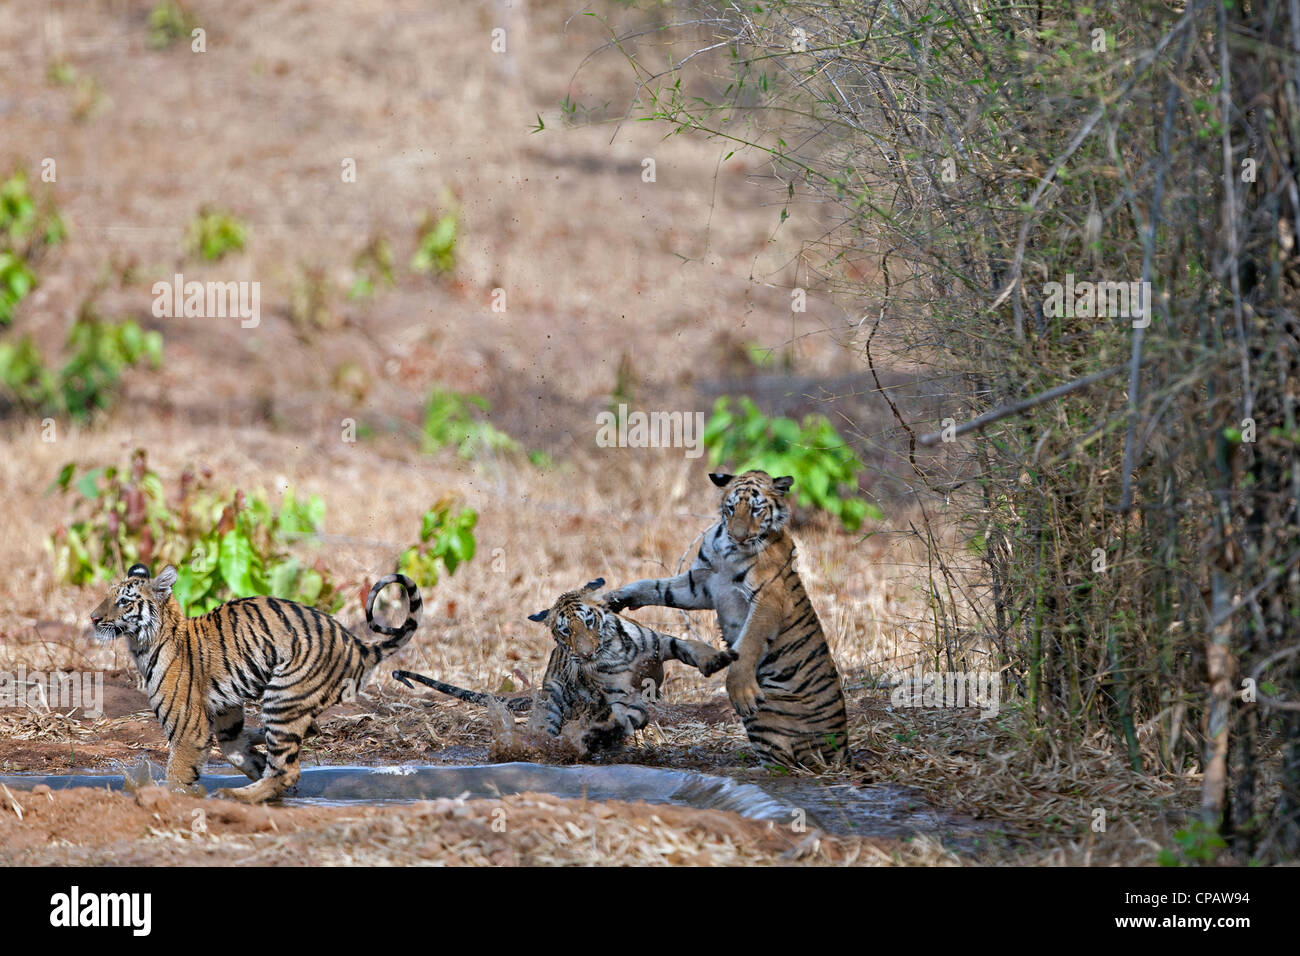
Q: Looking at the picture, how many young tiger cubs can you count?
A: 3